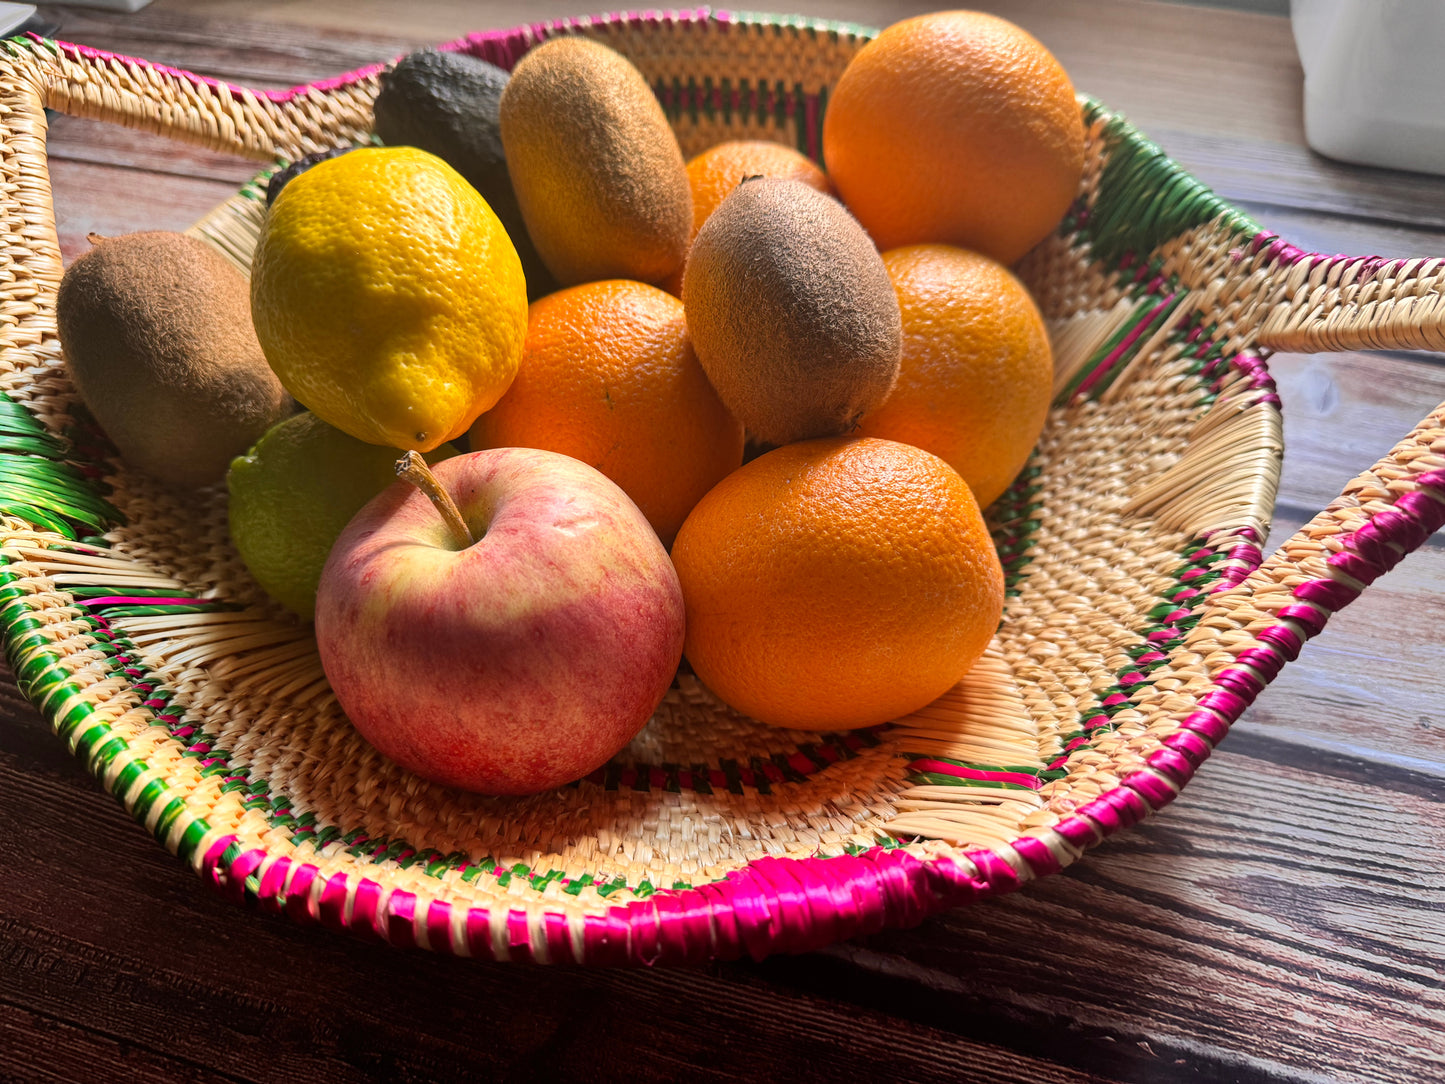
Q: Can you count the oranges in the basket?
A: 5